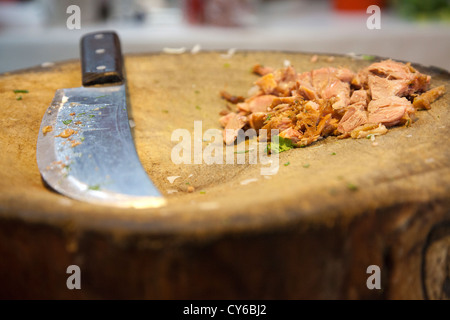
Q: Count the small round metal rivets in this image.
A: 3